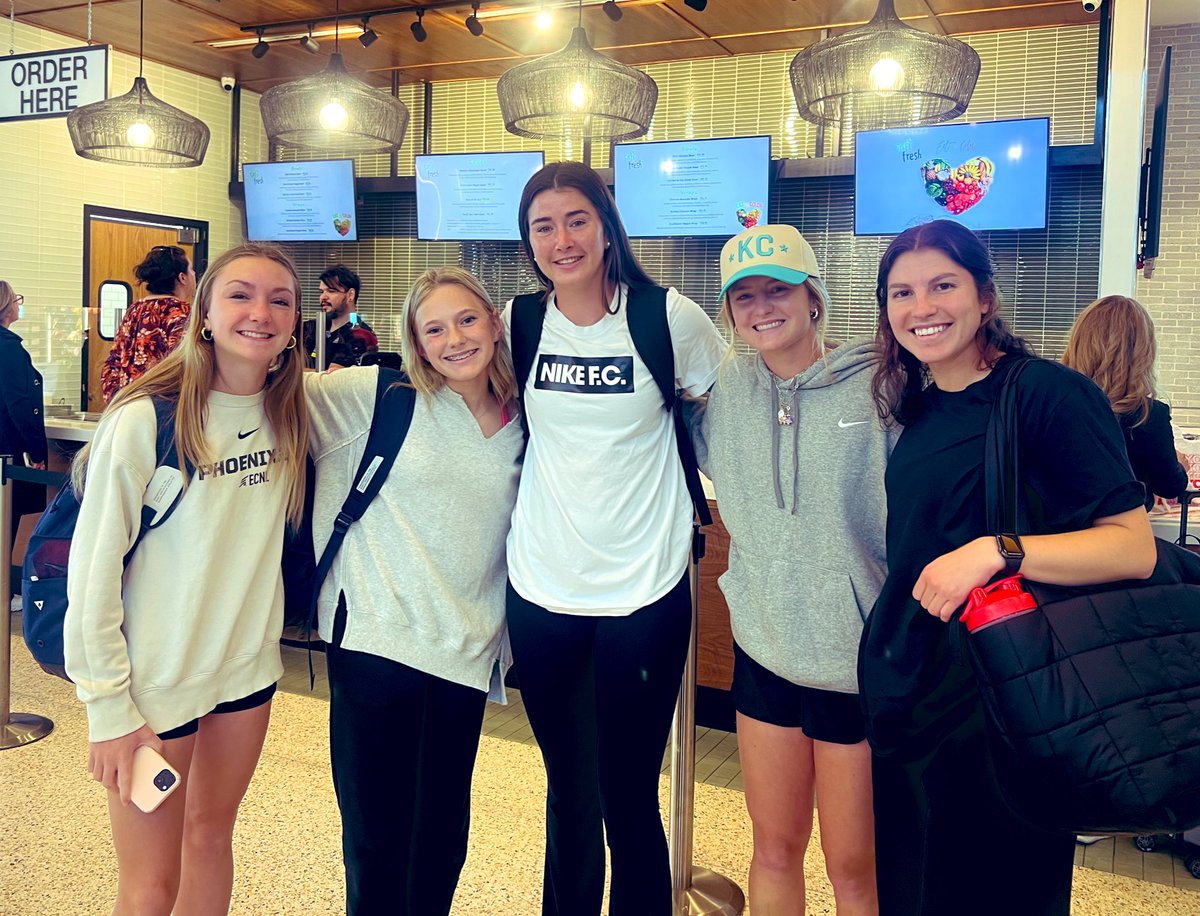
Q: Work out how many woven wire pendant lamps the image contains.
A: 4